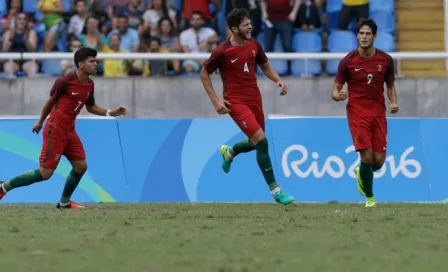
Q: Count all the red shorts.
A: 3